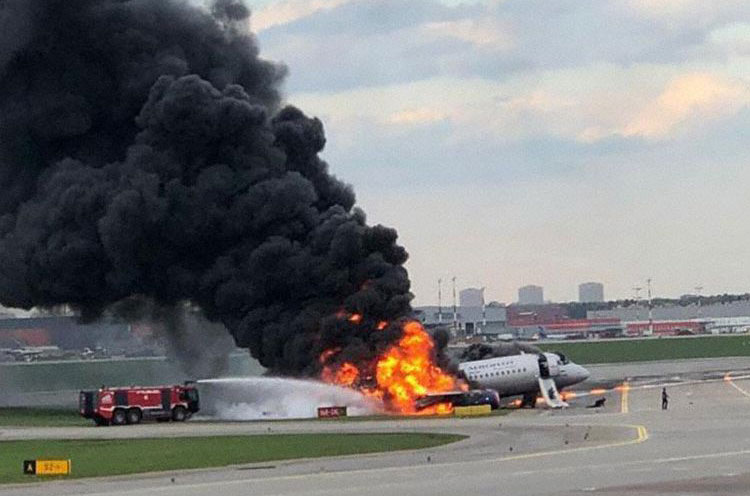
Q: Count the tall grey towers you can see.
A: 3